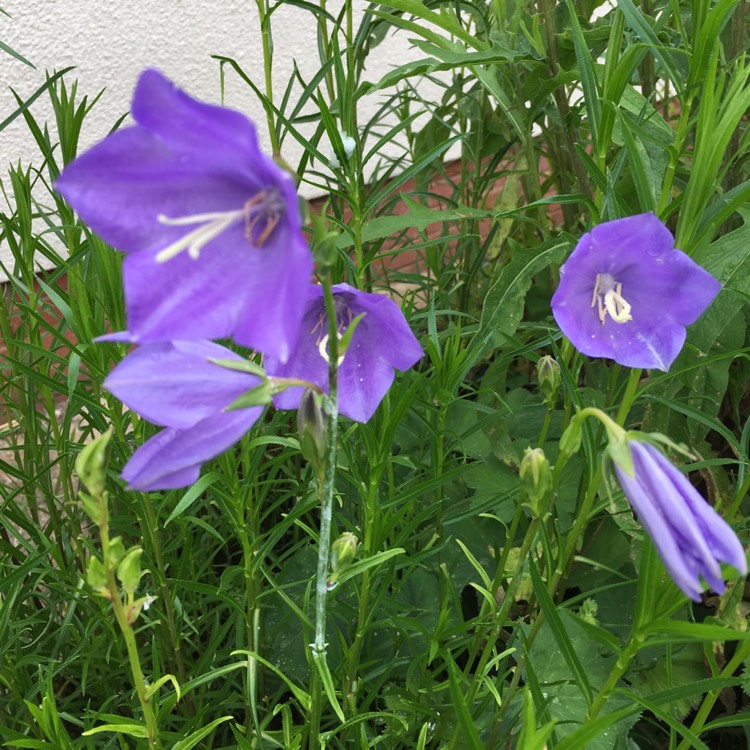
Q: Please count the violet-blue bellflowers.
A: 5